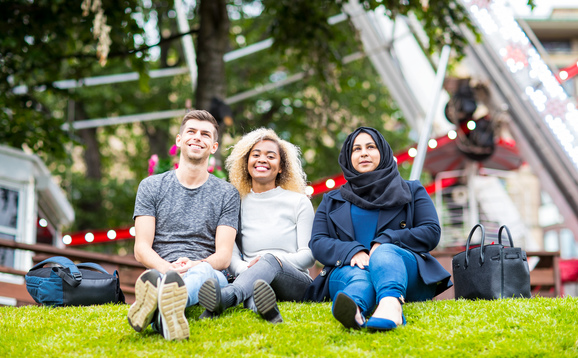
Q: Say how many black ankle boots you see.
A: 2